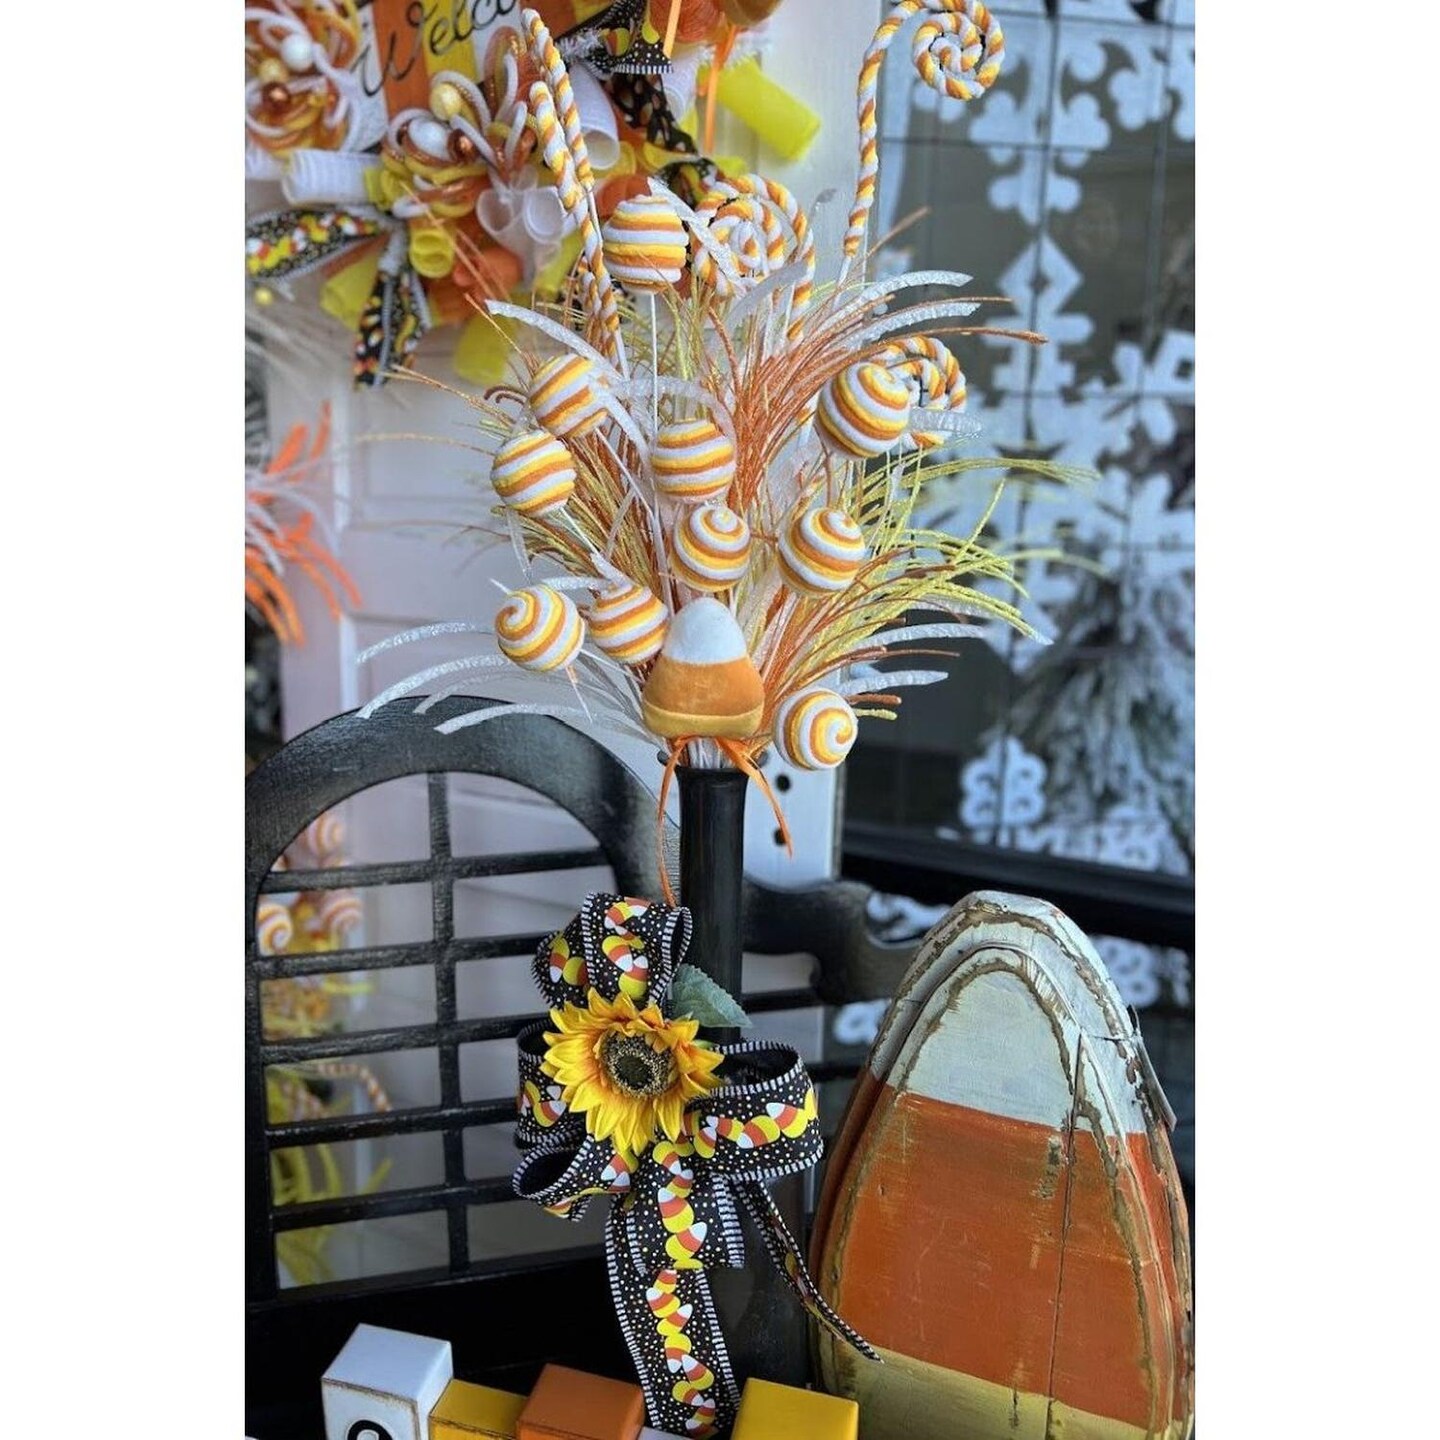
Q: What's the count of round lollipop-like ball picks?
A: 10